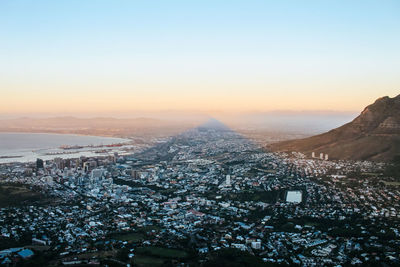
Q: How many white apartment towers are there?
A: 3